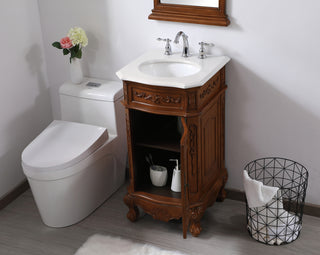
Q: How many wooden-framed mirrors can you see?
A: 1